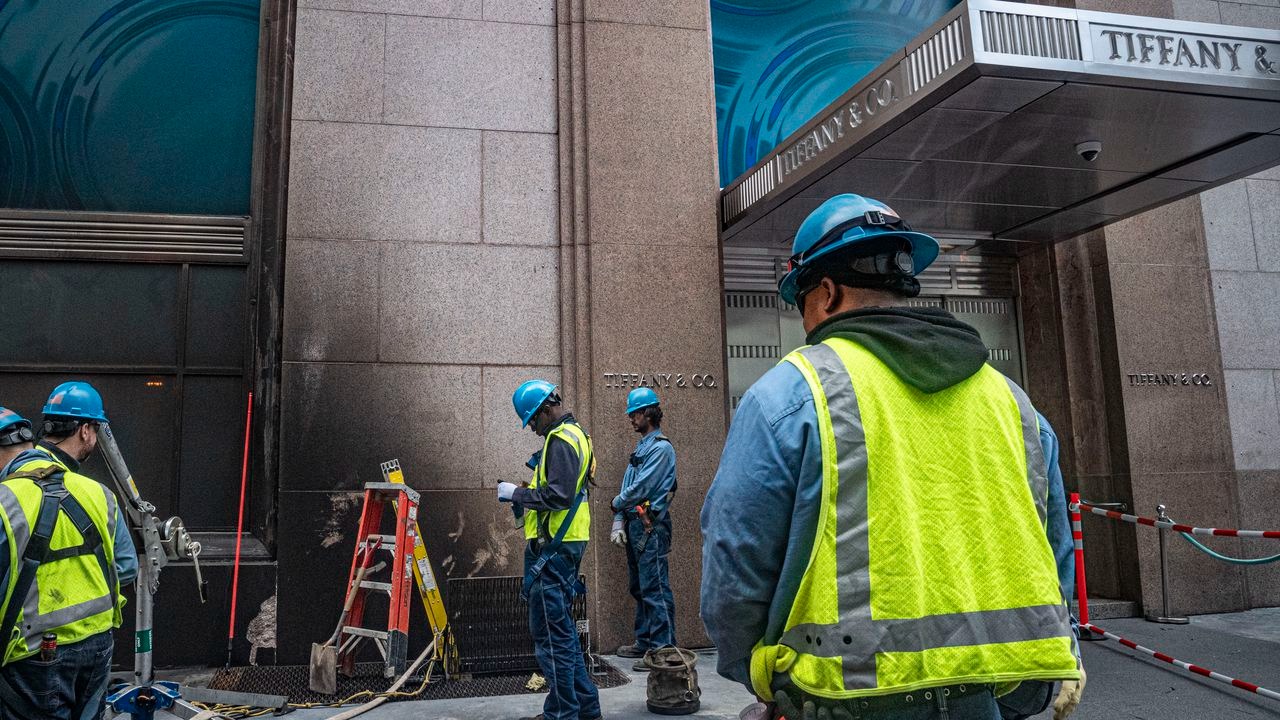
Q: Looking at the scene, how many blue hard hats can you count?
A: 5